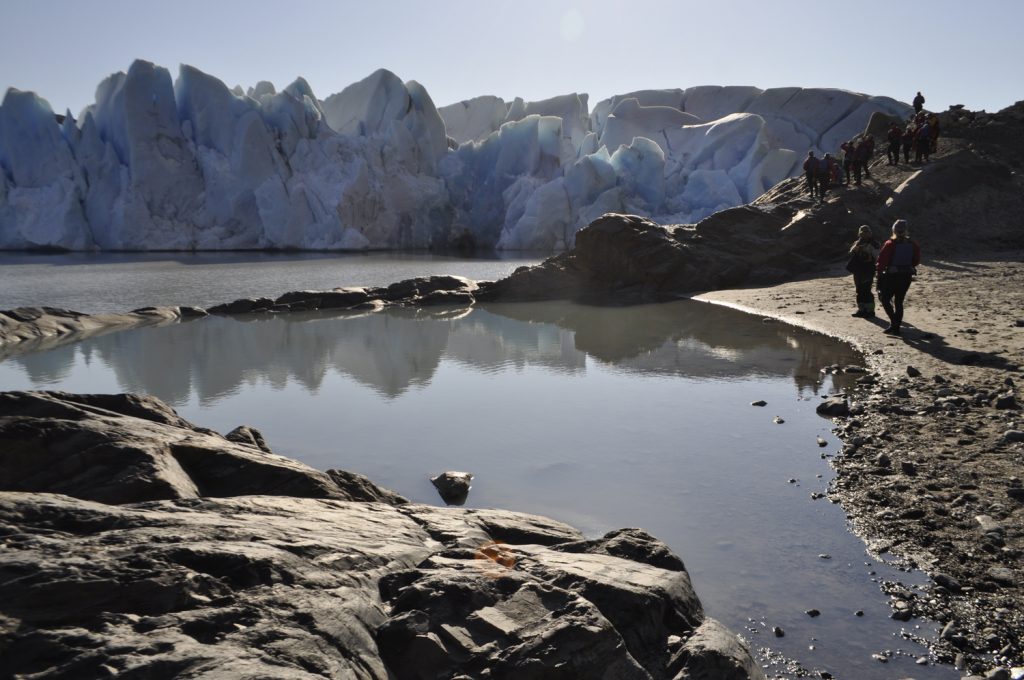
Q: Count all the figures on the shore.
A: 2